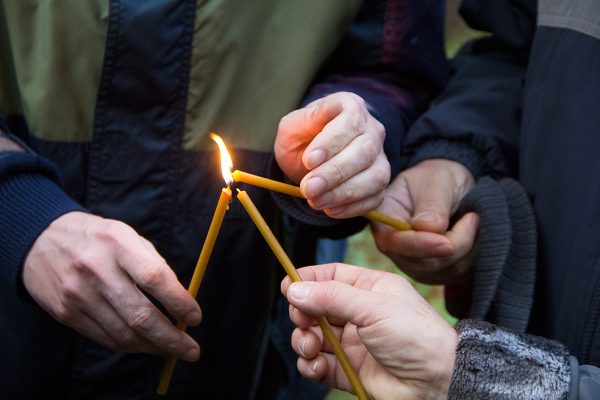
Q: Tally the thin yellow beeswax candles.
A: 3